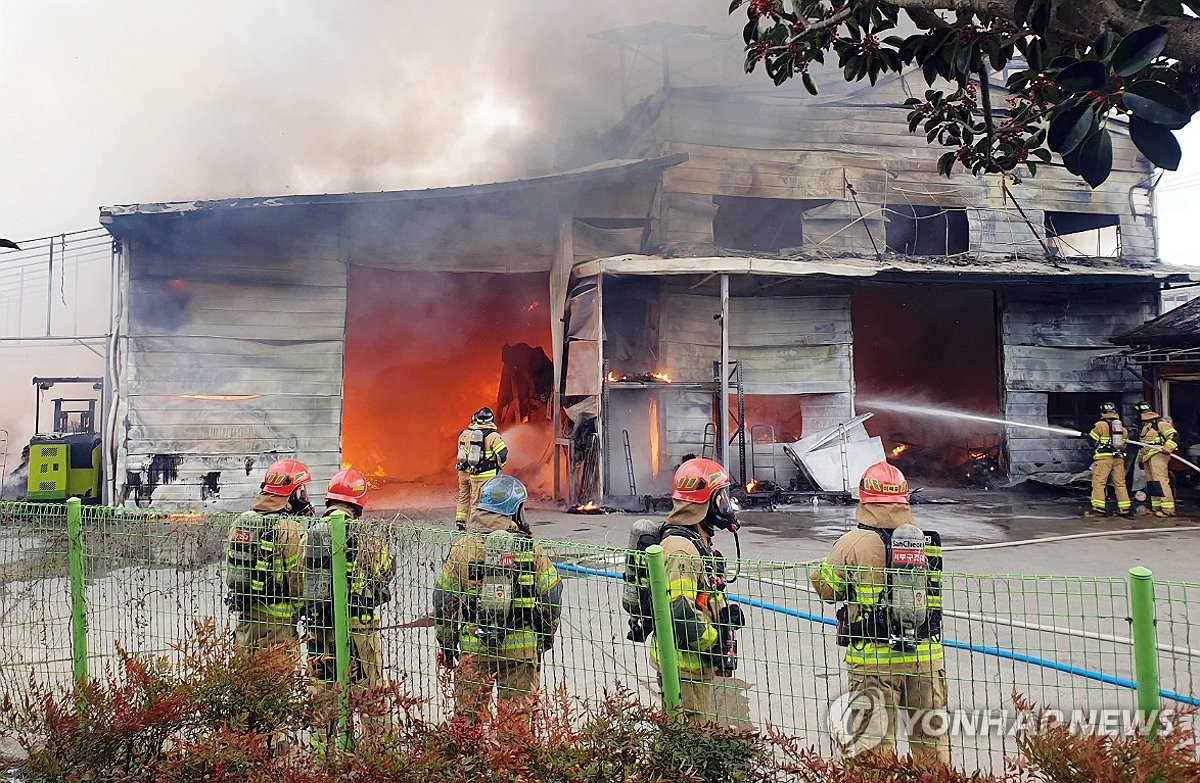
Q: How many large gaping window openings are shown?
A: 3